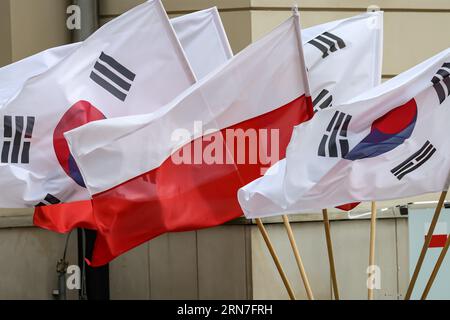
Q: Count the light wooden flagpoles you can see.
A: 6